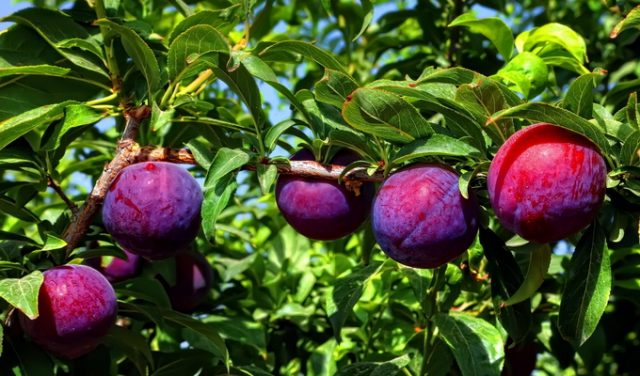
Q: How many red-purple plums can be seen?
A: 7